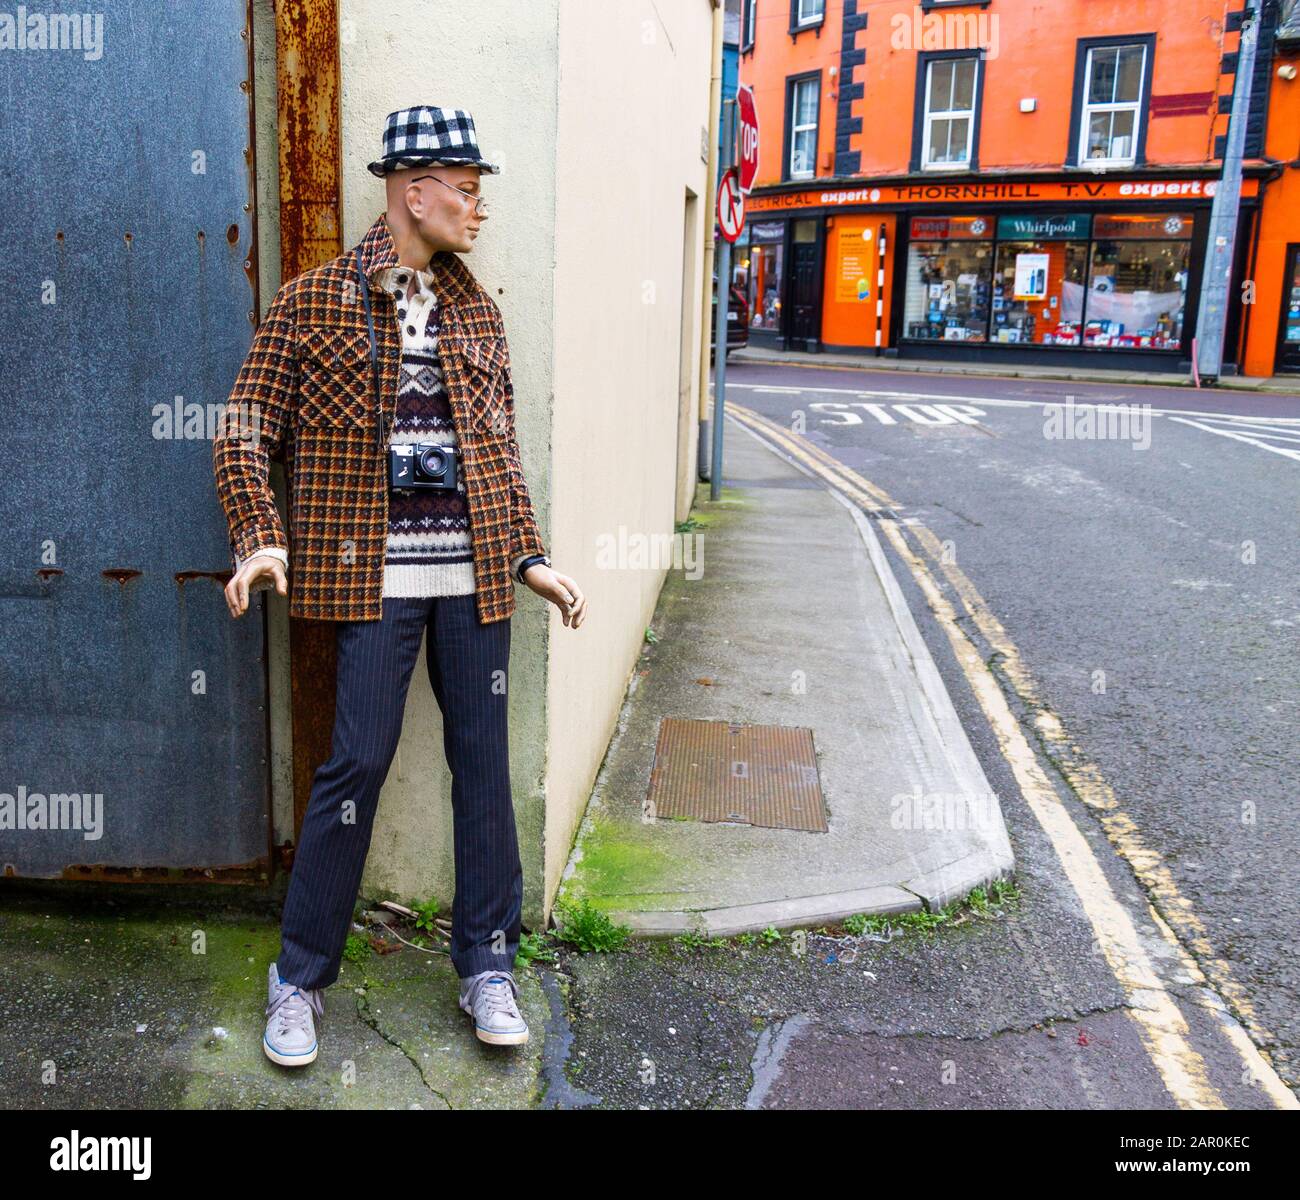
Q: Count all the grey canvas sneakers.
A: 2